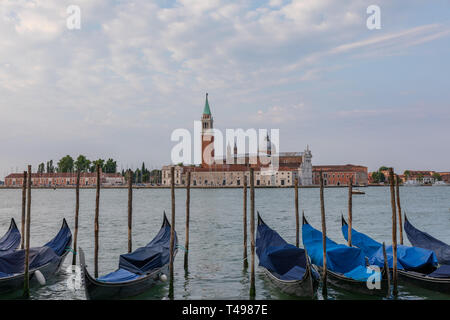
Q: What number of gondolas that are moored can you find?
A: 7